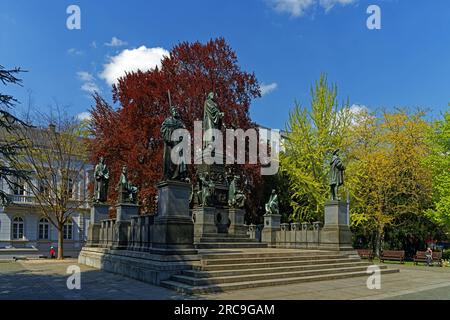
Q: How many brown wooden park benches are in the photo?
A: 3